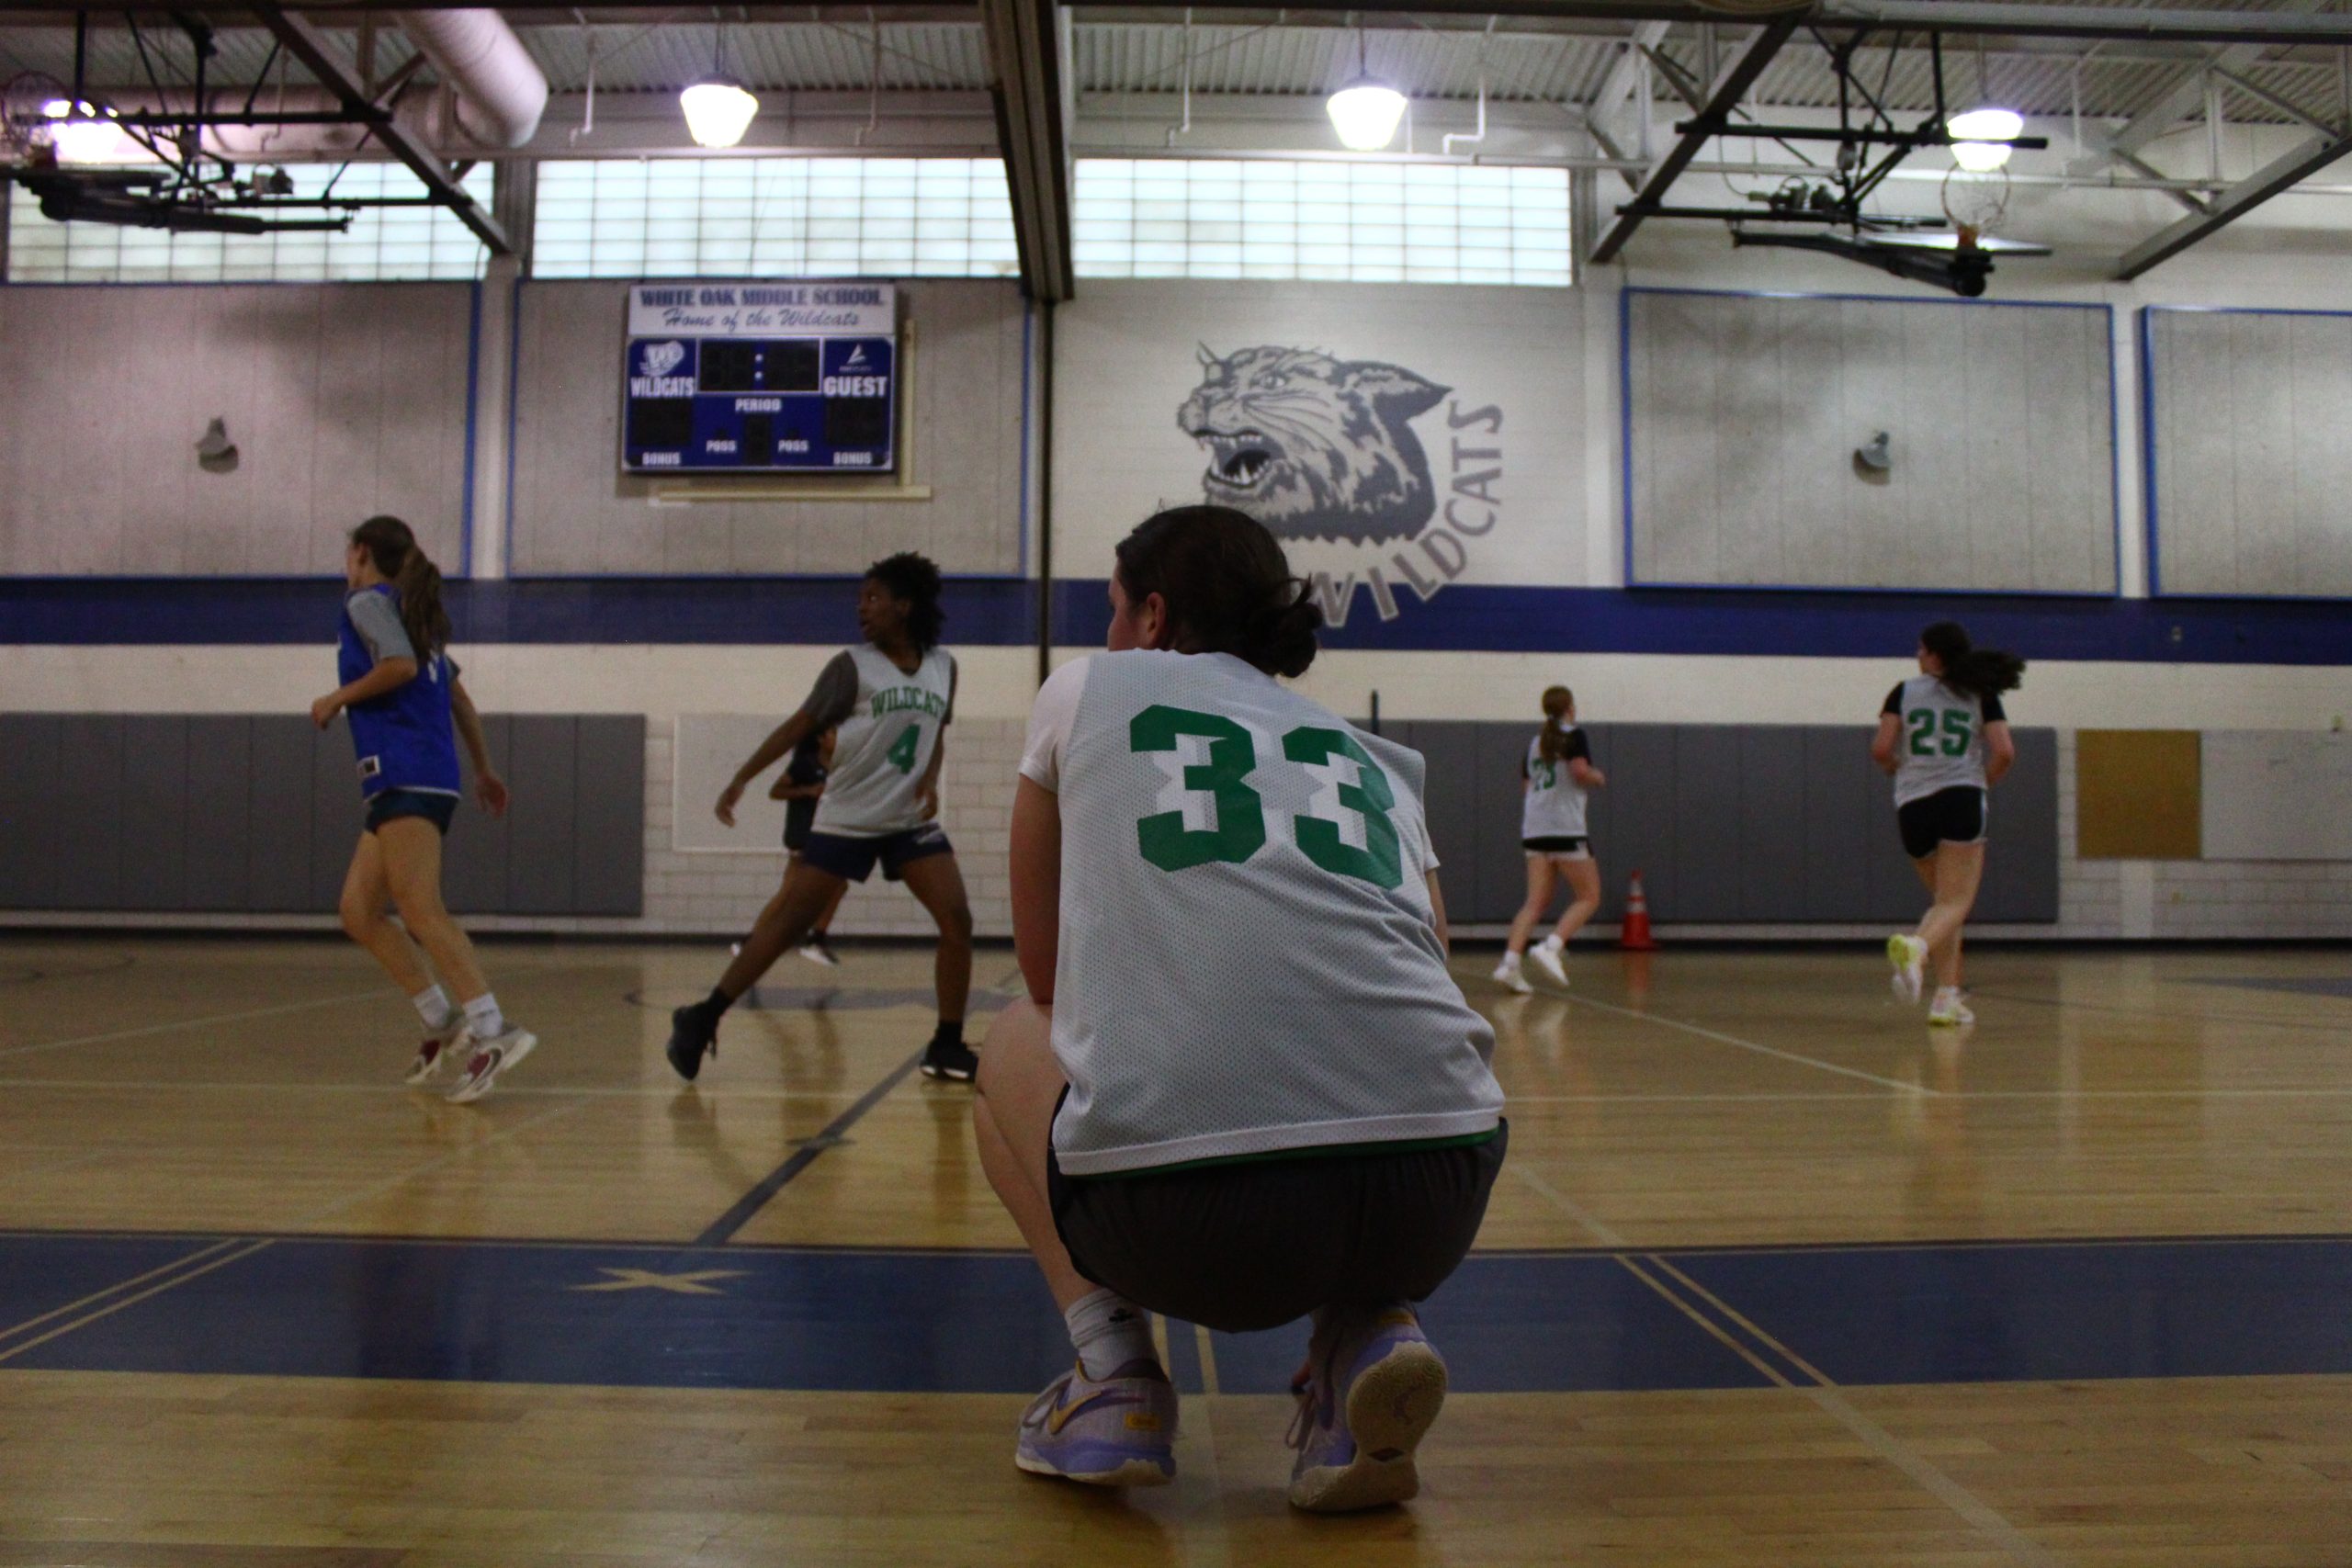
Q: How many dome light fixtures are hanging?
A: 4